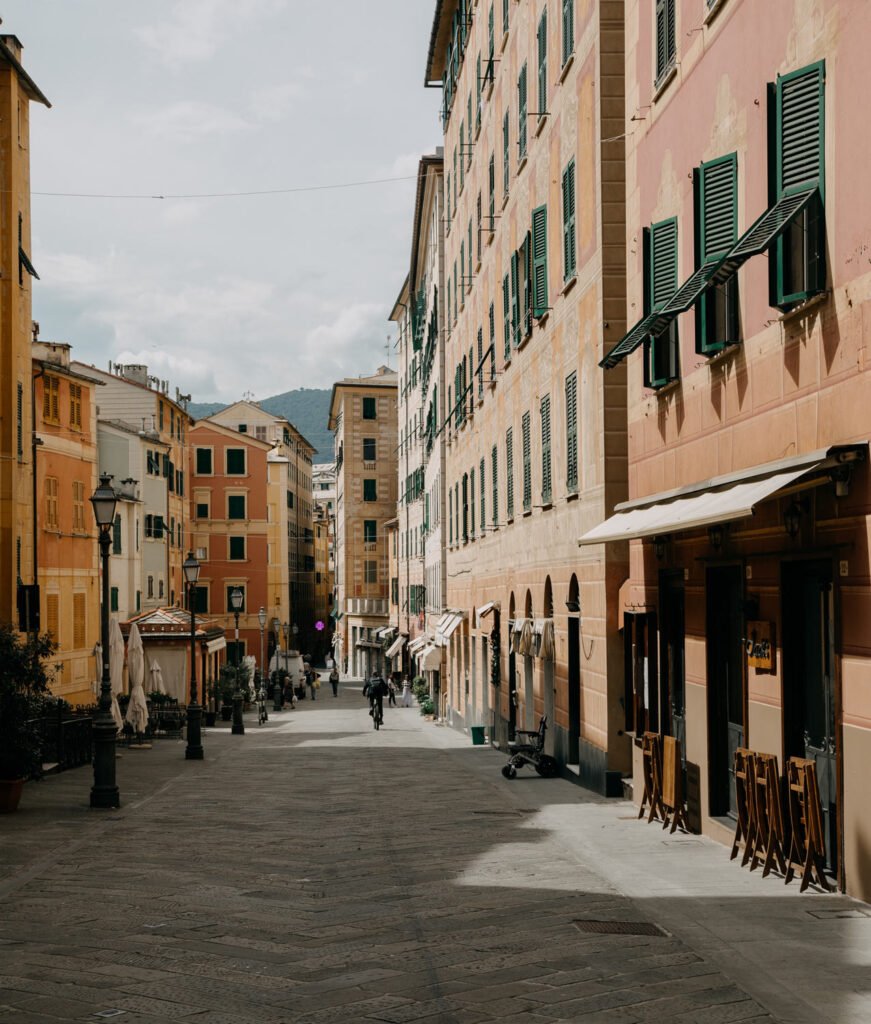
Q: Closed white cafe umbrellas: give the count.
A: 4